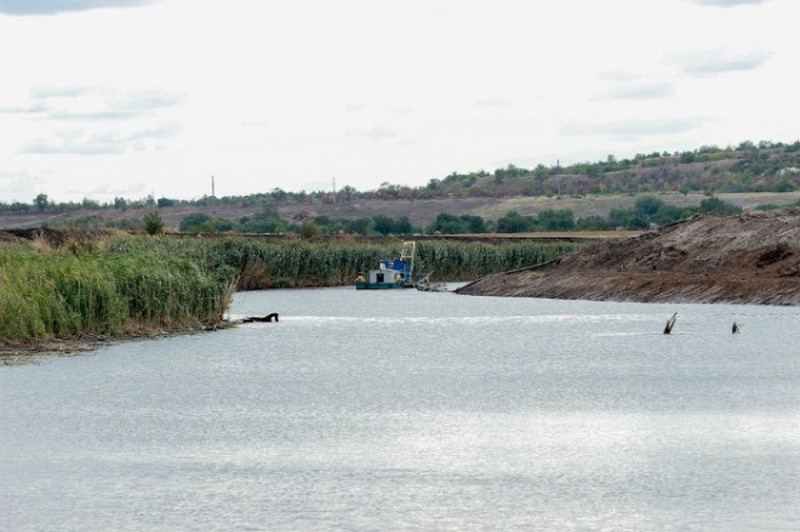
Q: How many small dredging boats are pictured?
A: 1